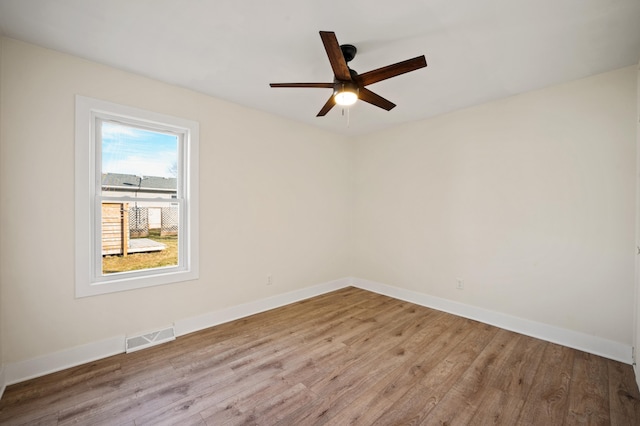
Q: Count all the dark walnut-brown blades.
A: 5